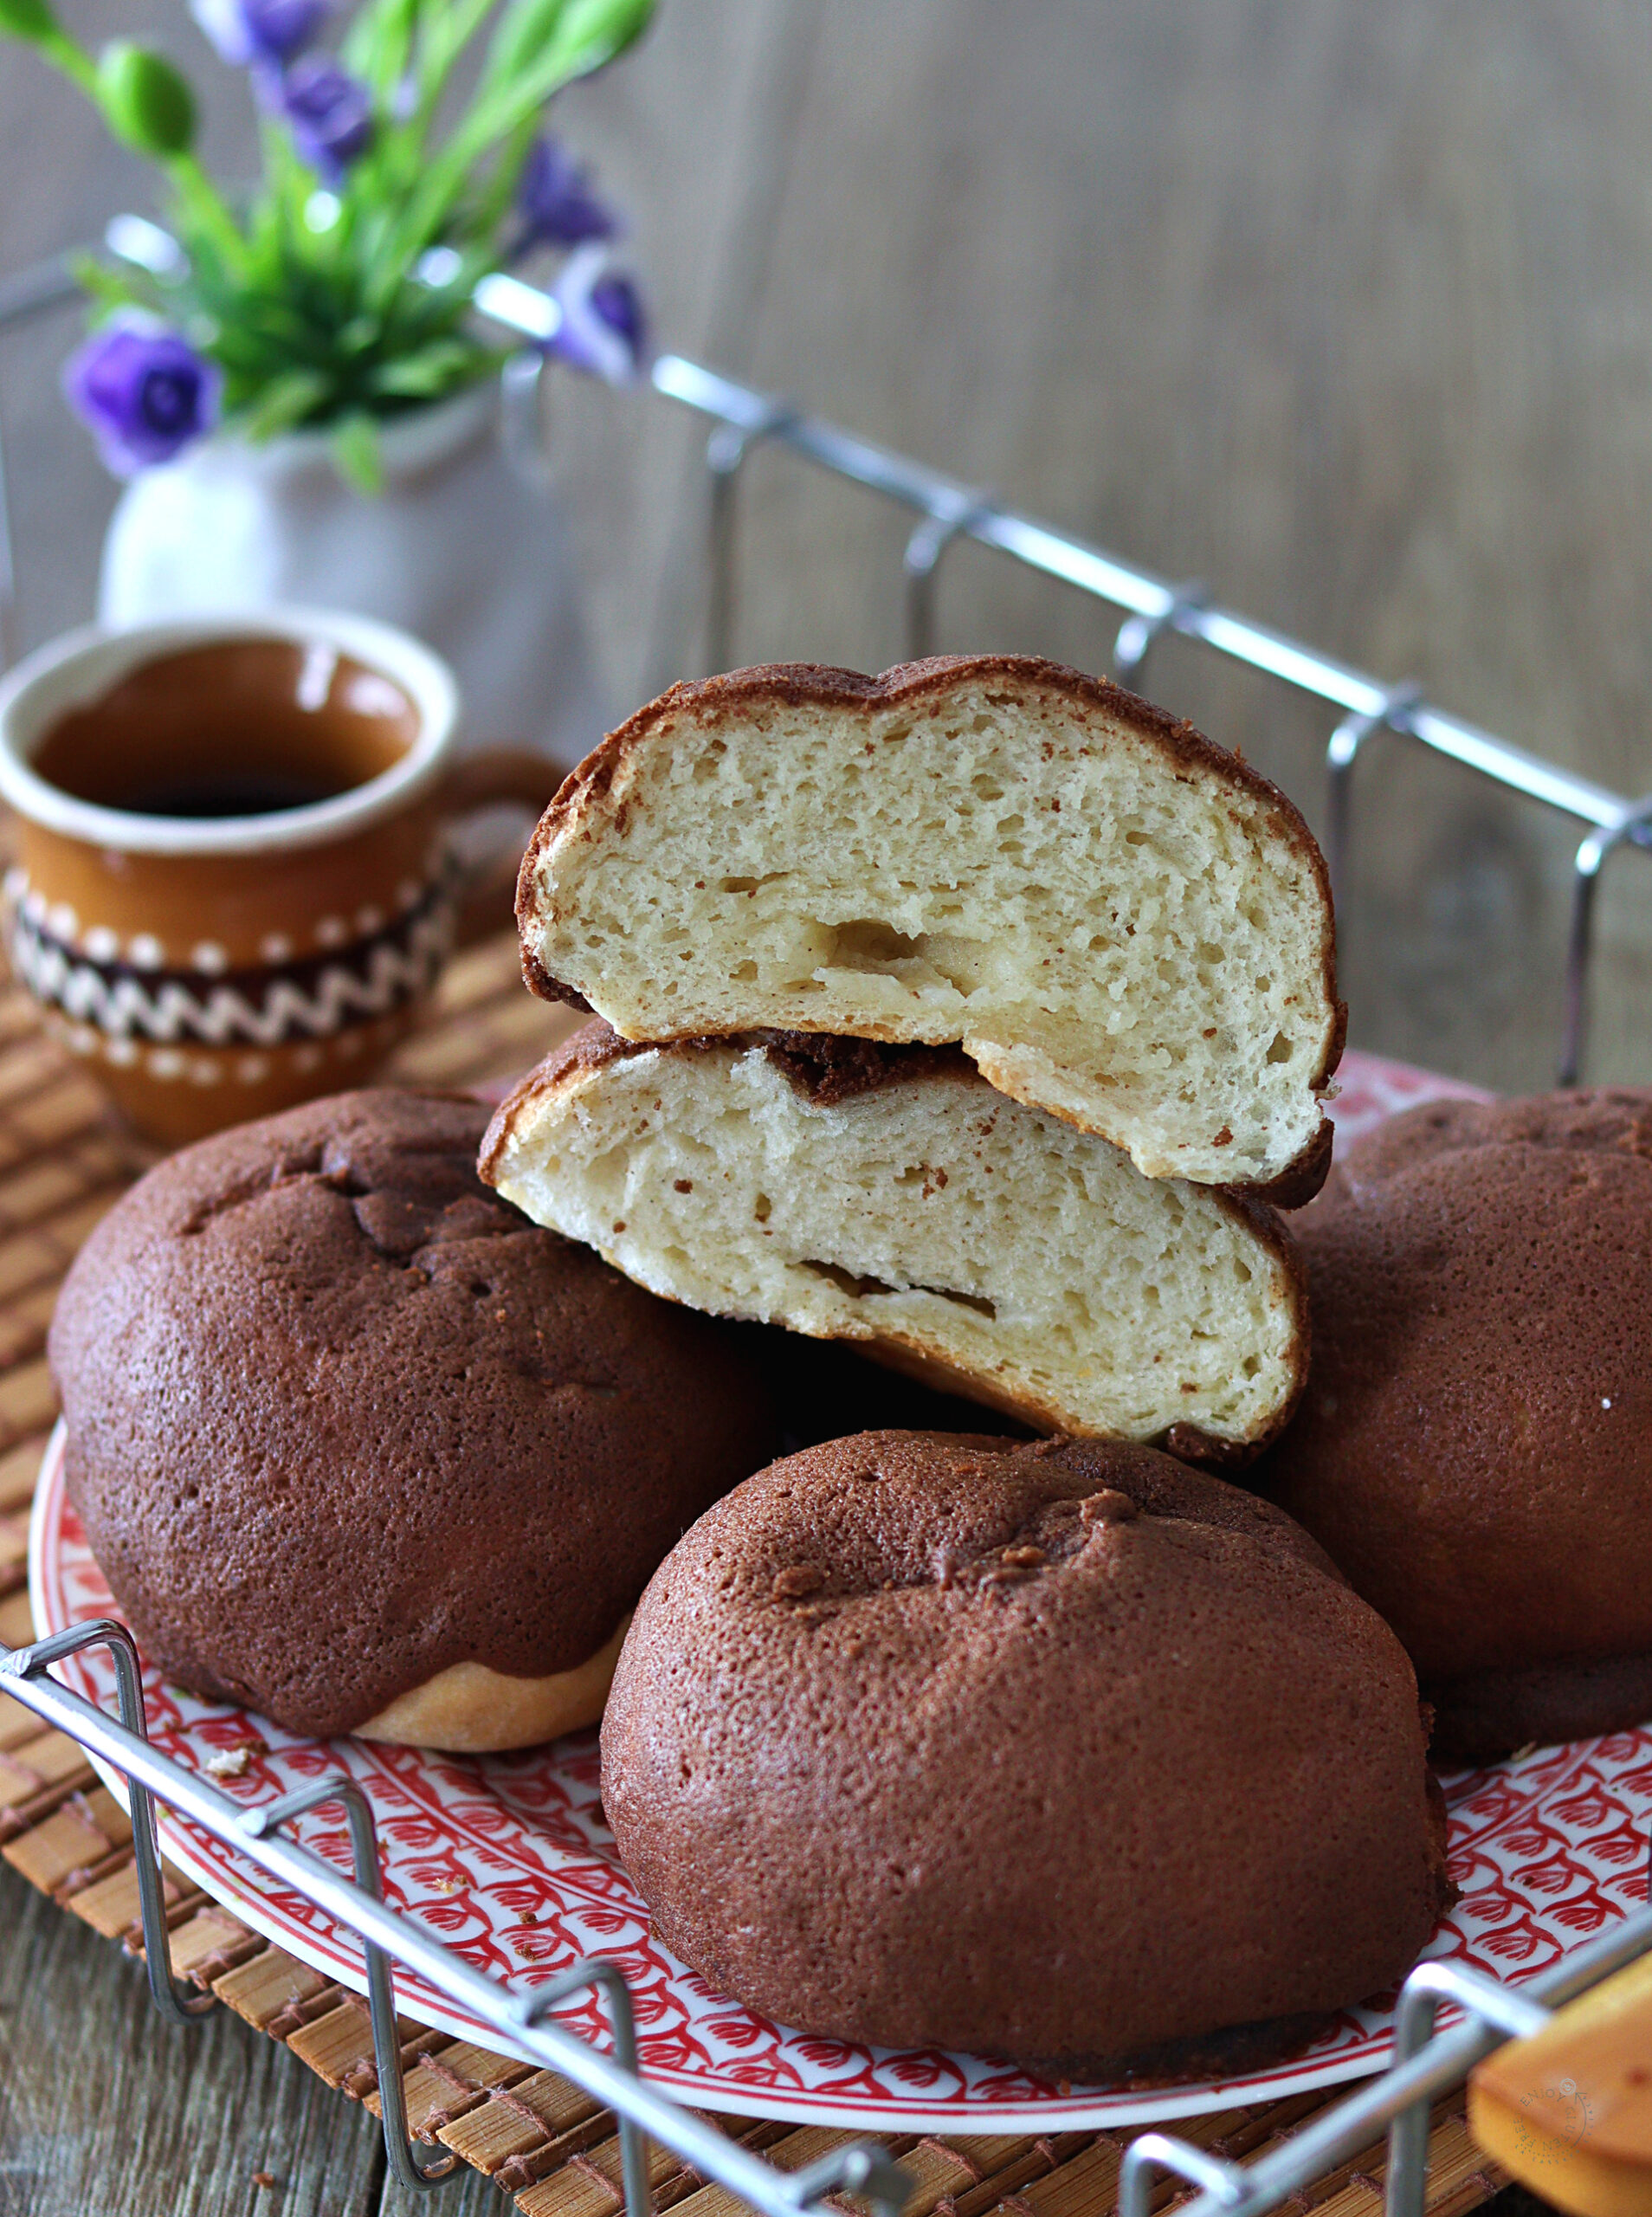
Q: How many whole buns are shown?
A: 3